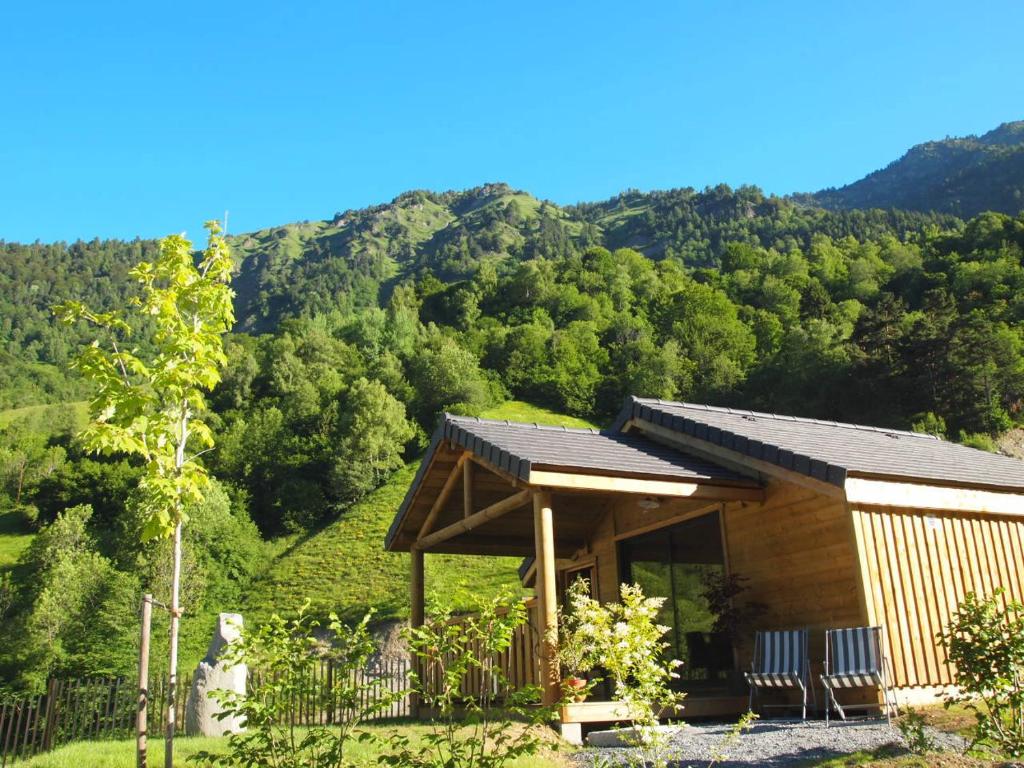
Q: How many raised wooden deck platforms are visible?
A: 1